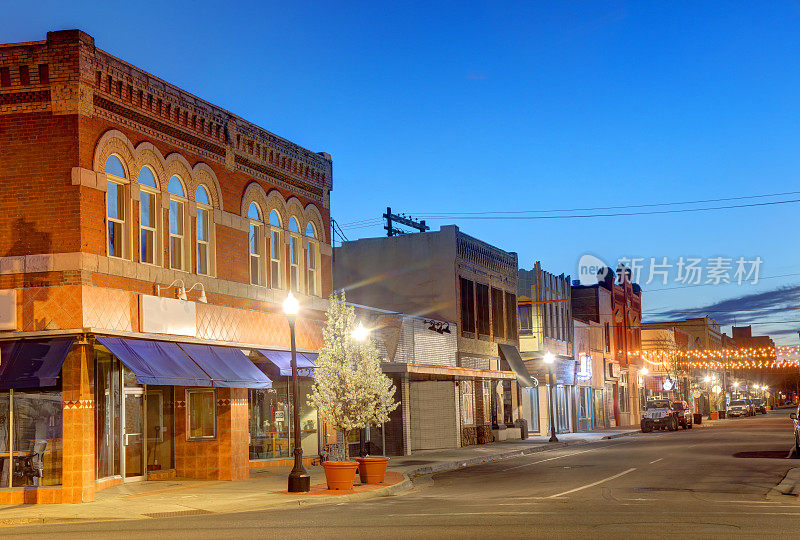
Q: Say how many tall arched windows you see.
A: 8